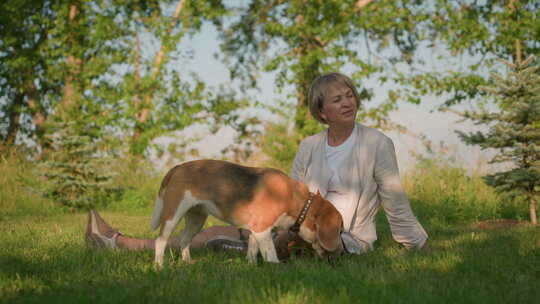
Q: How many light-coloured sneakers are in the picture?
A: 2